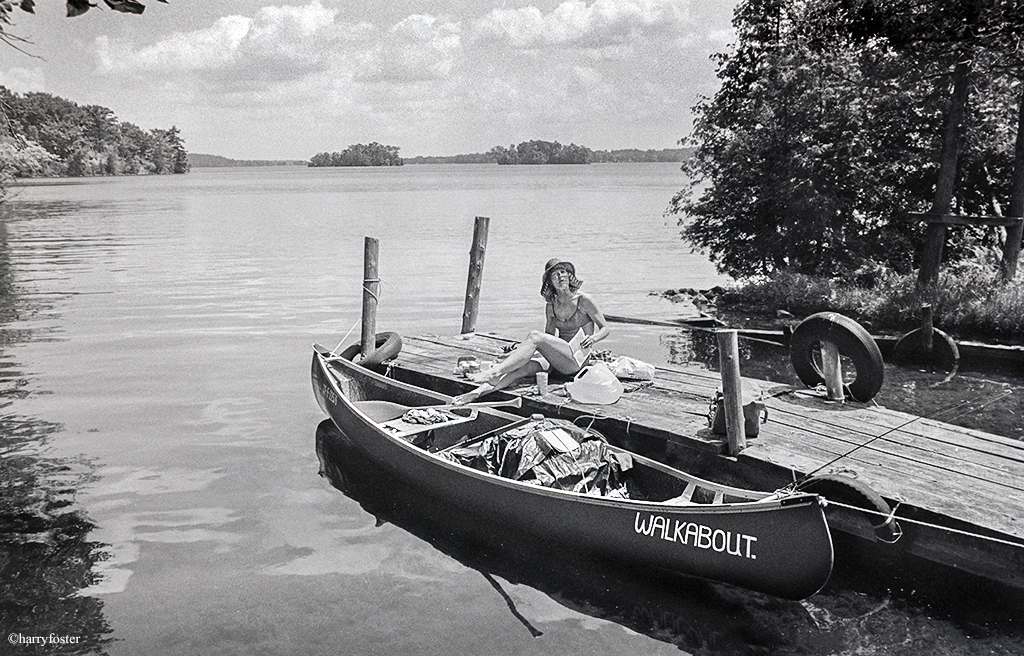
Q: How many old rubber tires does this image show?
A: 4